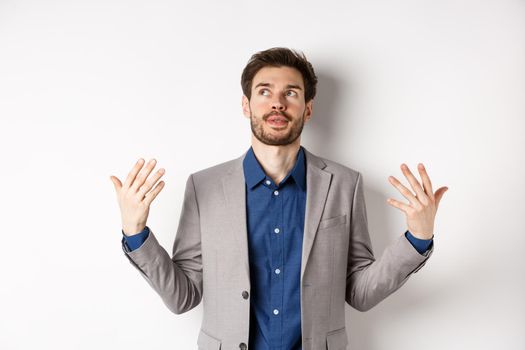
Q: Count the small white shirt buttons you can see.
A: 5